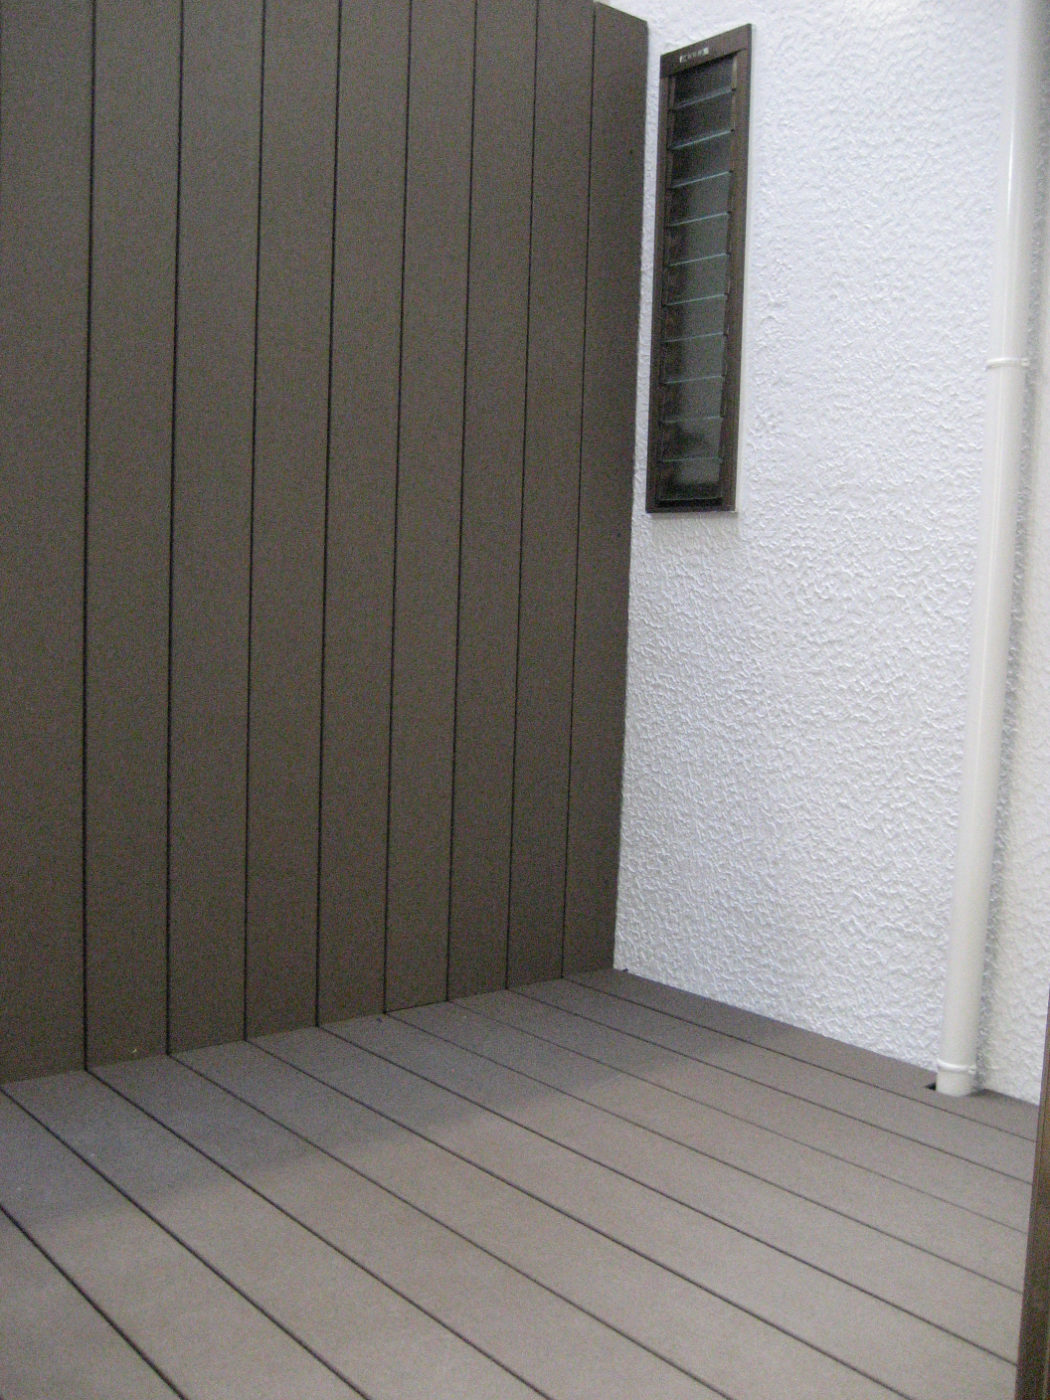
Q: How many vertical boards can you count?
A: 9